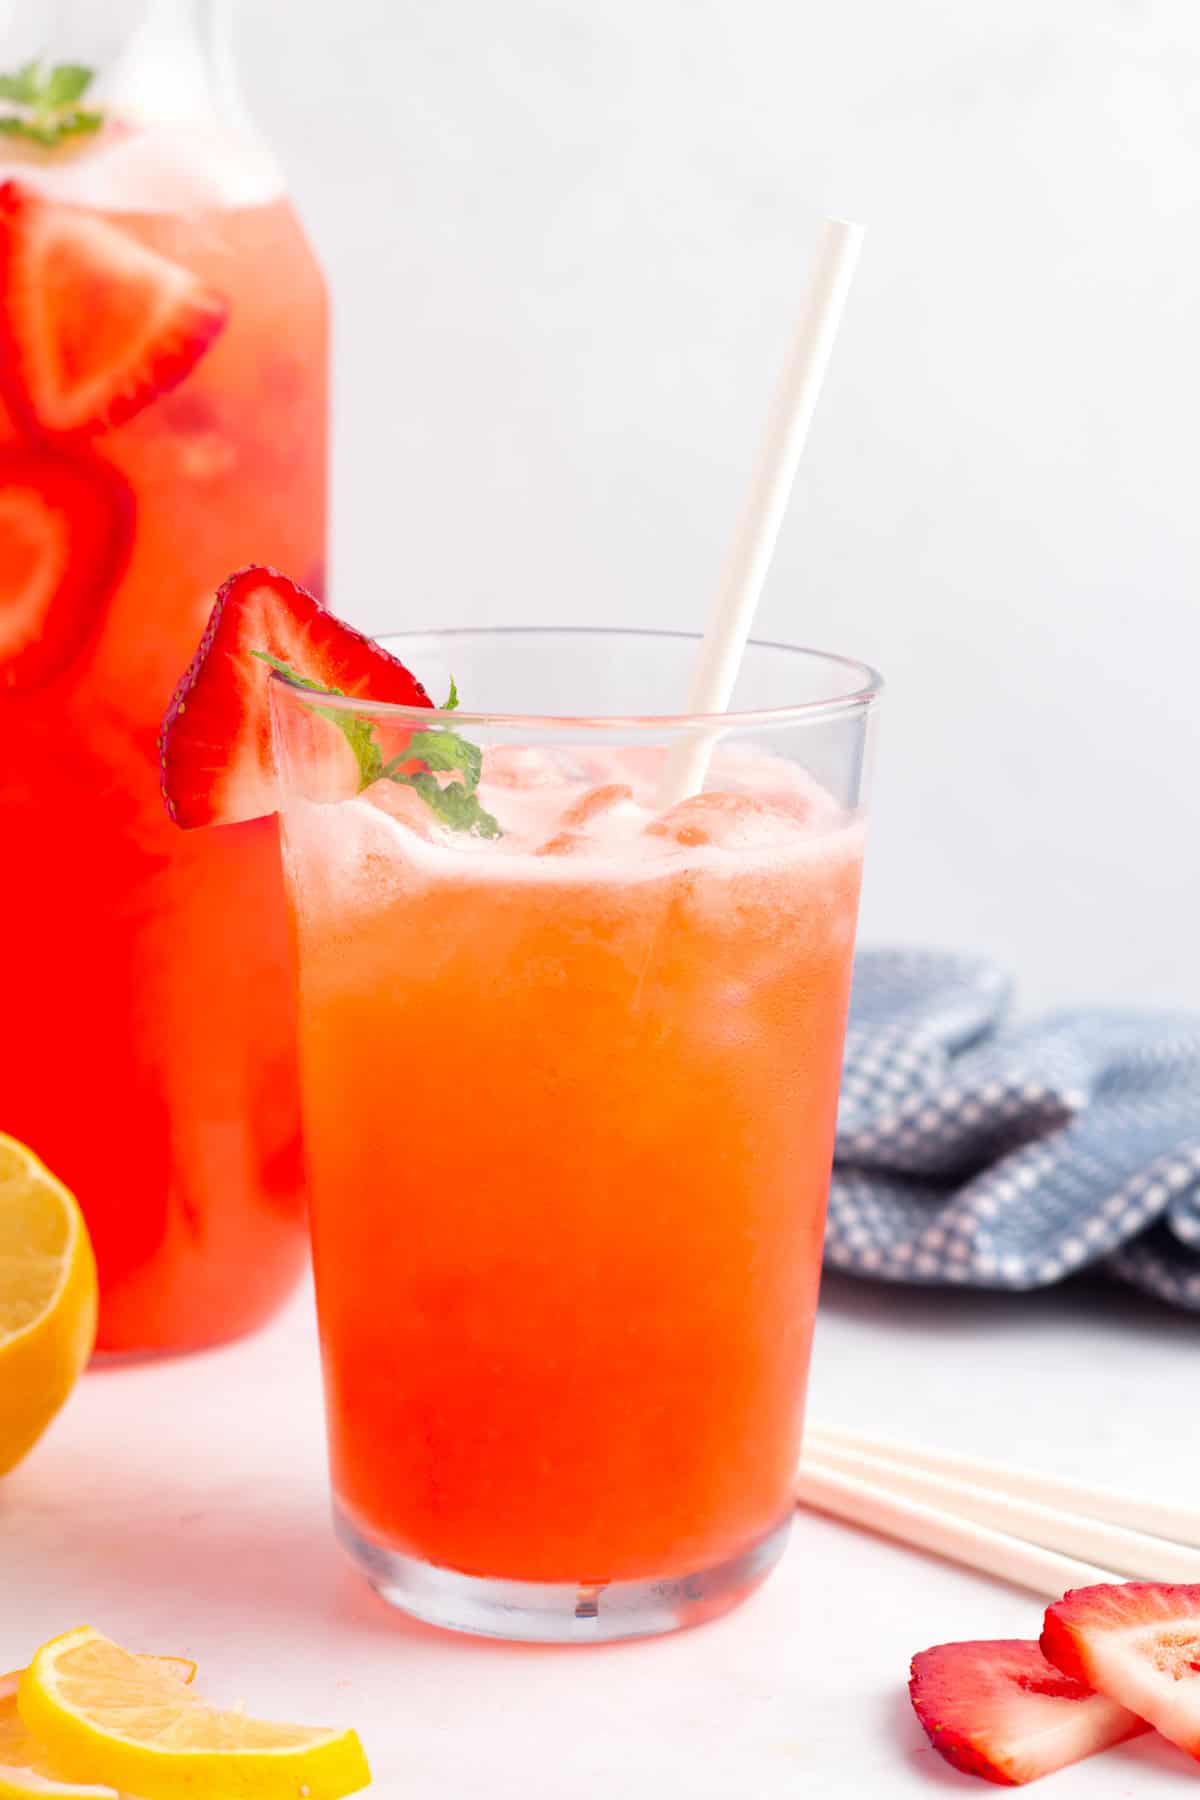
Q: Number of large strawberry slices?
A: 5